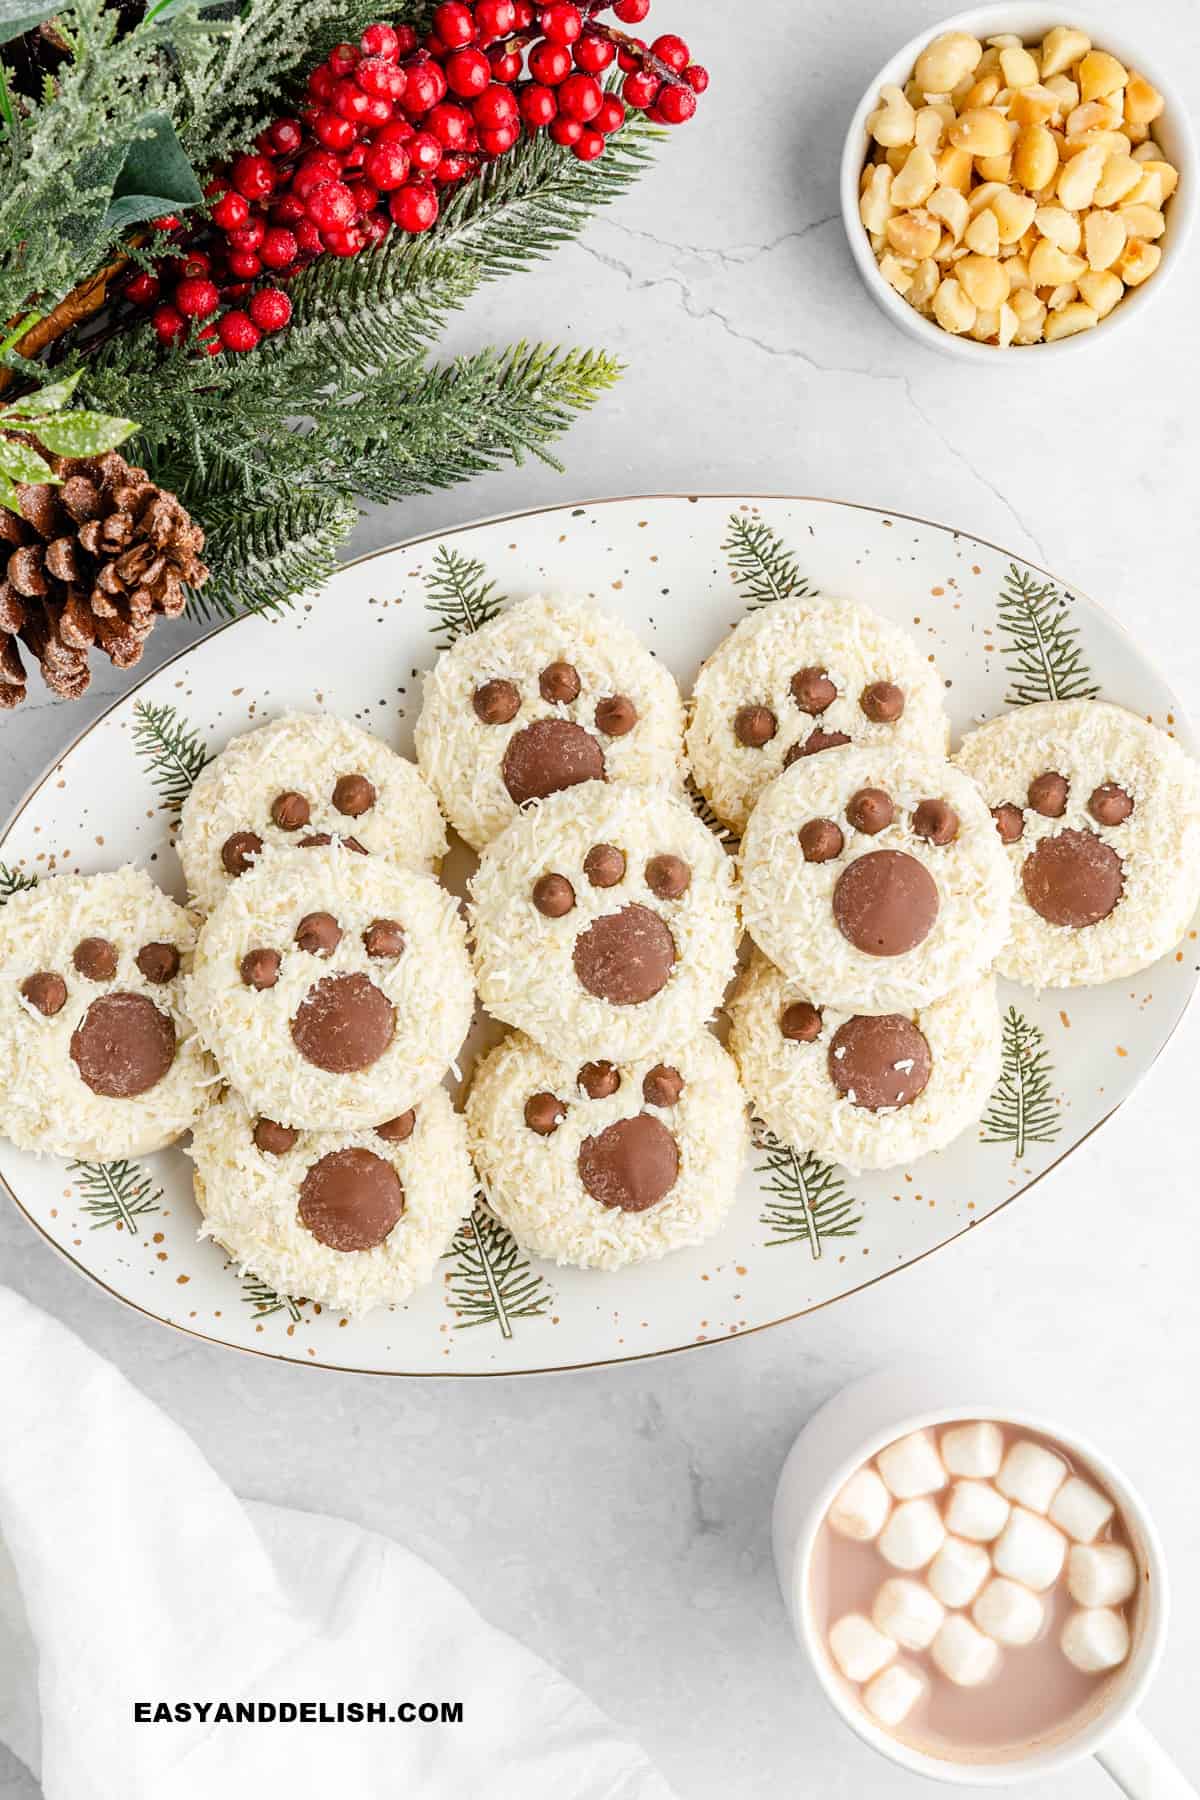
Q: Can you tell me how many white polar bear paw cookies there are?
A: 11